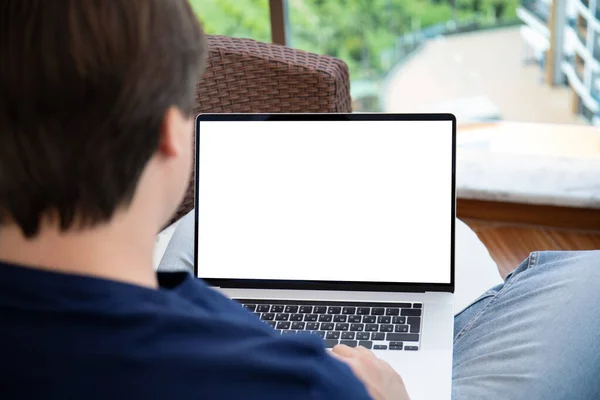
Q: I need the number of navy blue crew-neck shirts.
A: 1